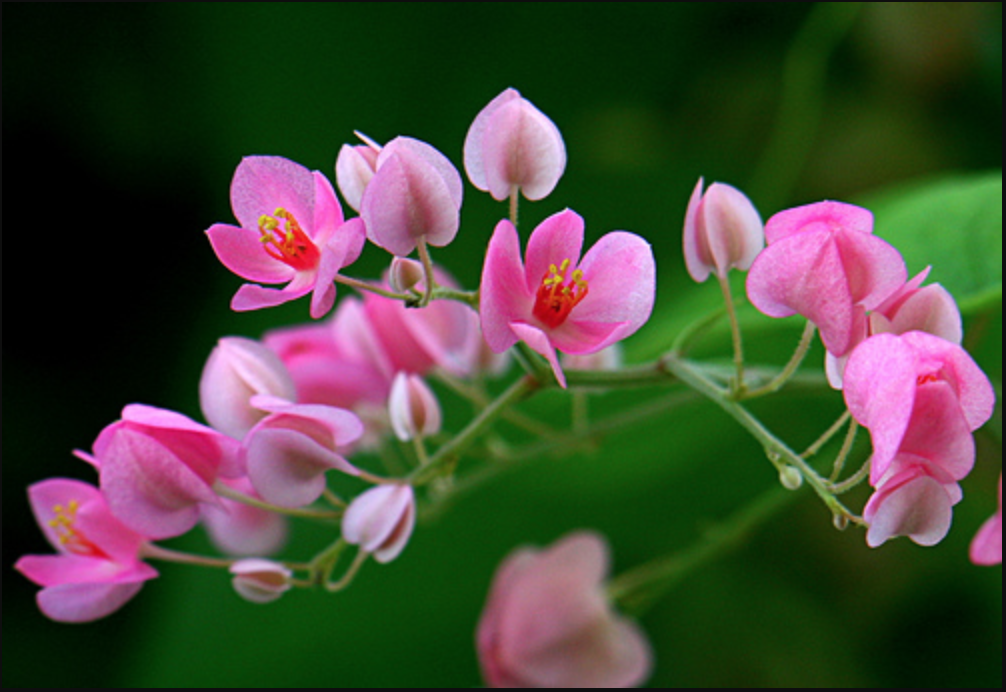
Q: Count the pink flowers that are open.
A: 3